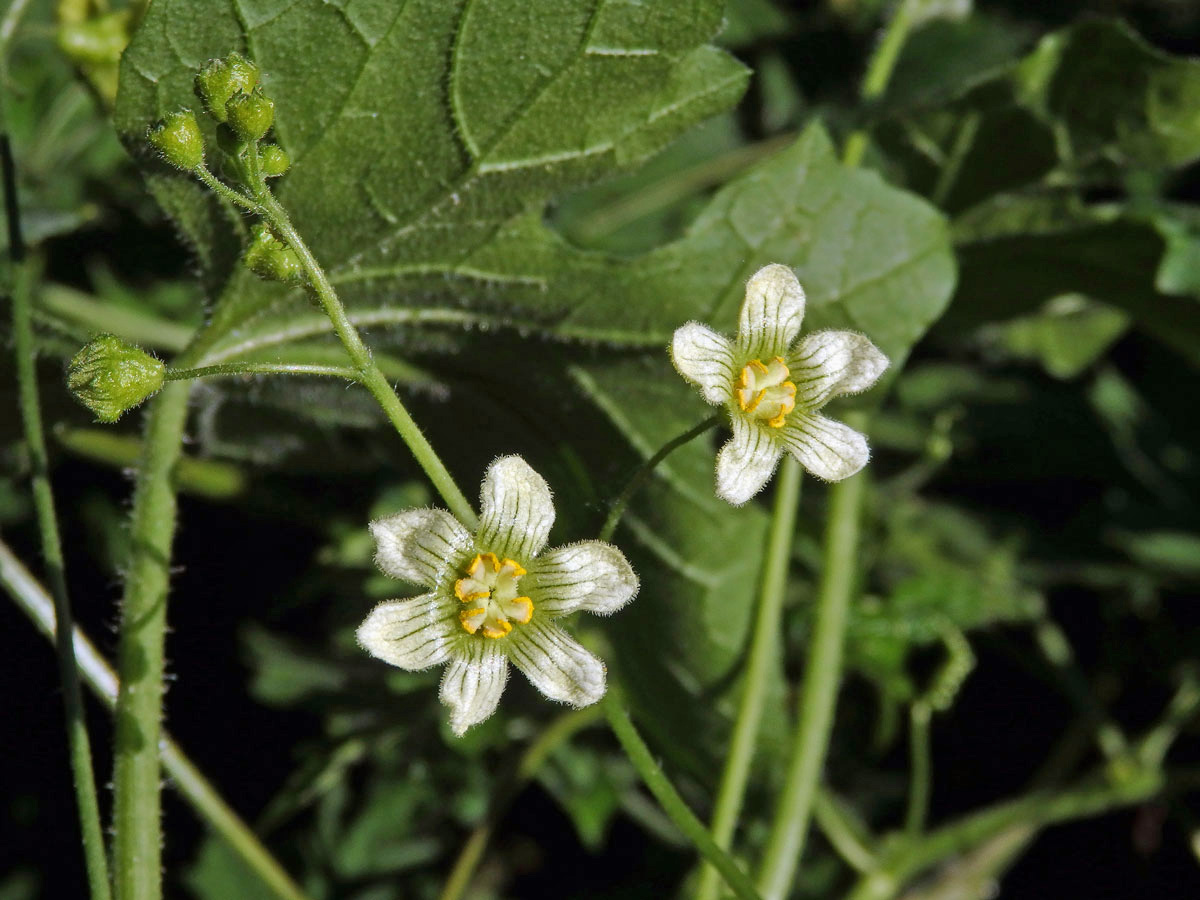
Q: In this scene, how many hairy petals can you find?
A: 11